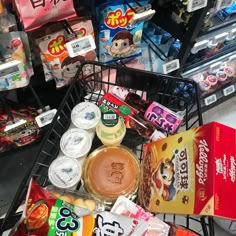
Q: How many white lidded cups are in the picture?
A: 3